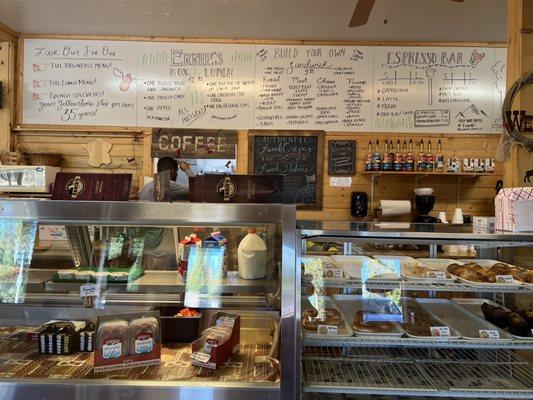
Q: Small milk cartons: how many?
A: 2